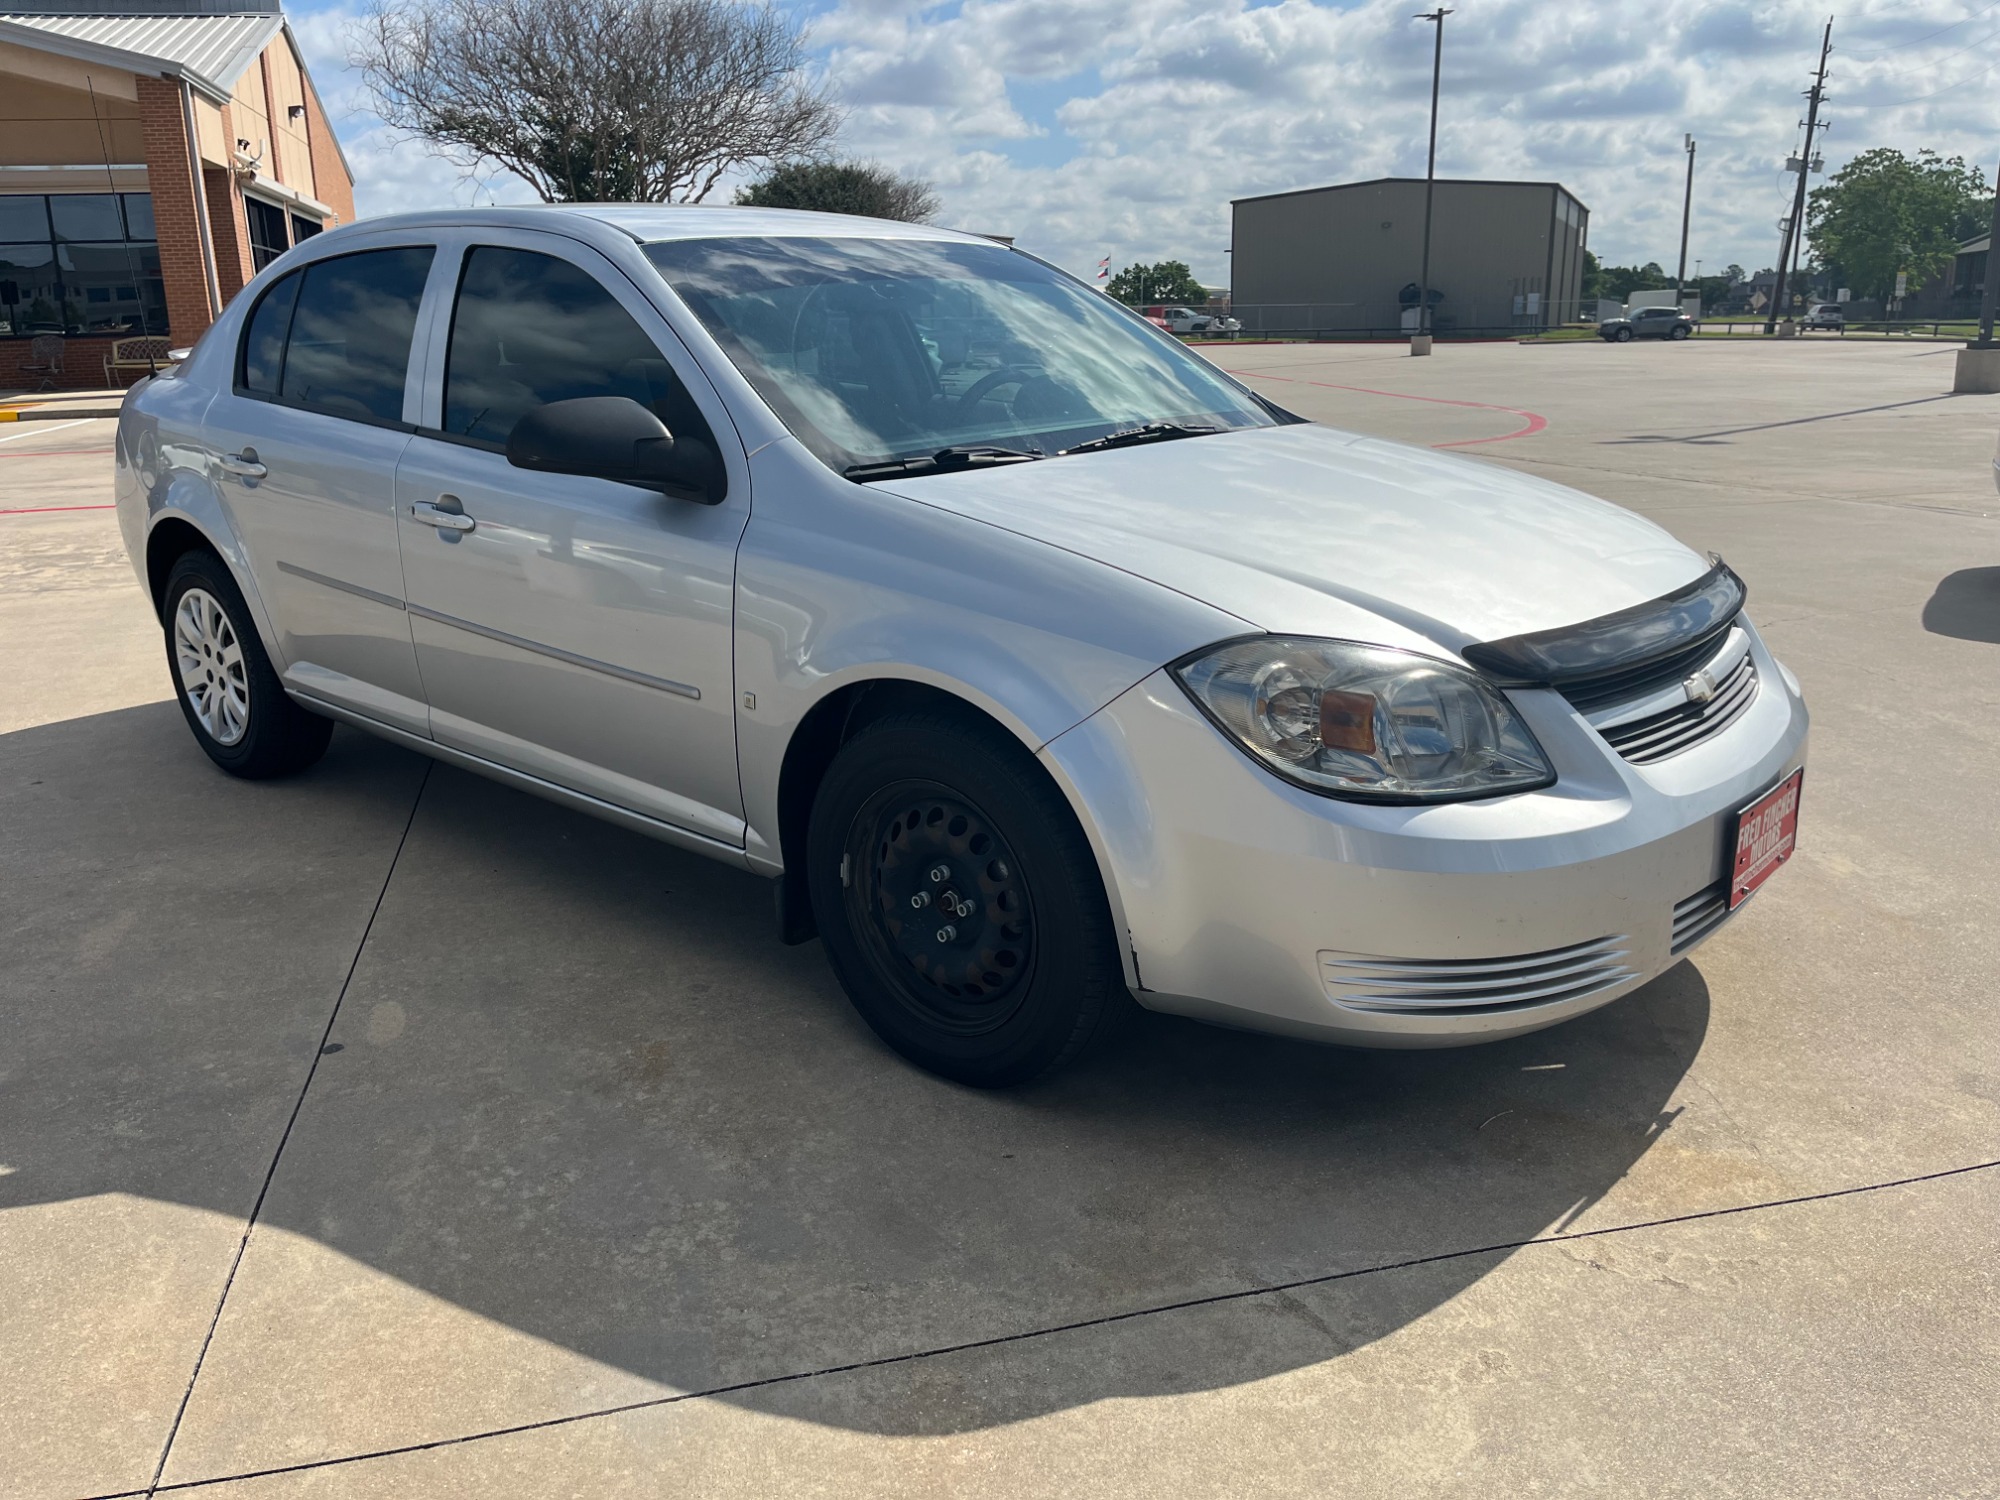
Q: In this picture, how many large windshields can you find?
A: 1